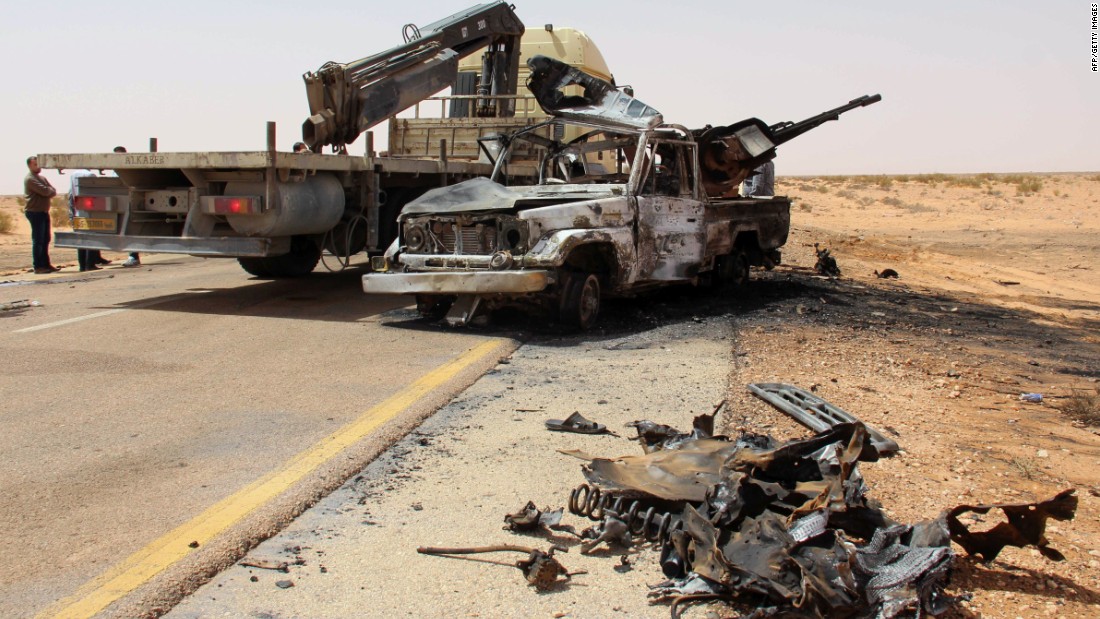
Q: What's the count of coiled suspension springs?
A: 1